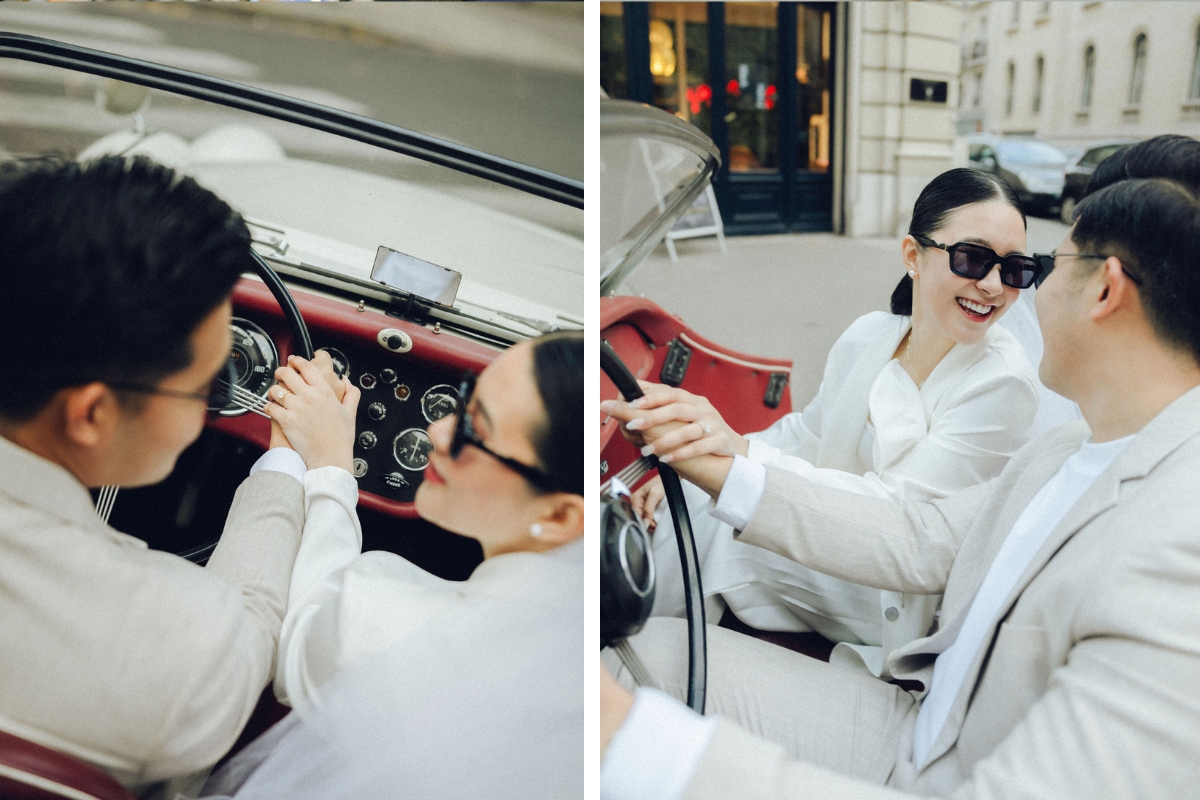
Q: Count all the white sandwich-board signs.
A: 1